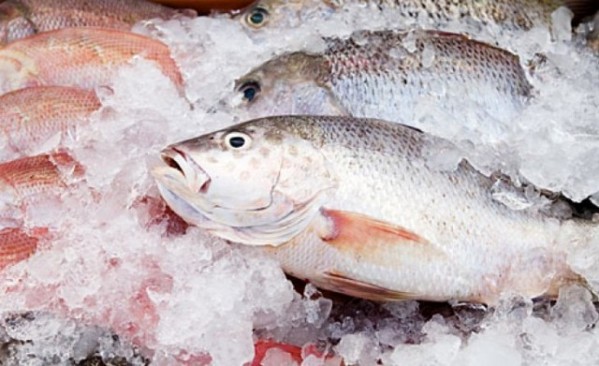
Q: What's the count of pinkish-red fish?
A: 5